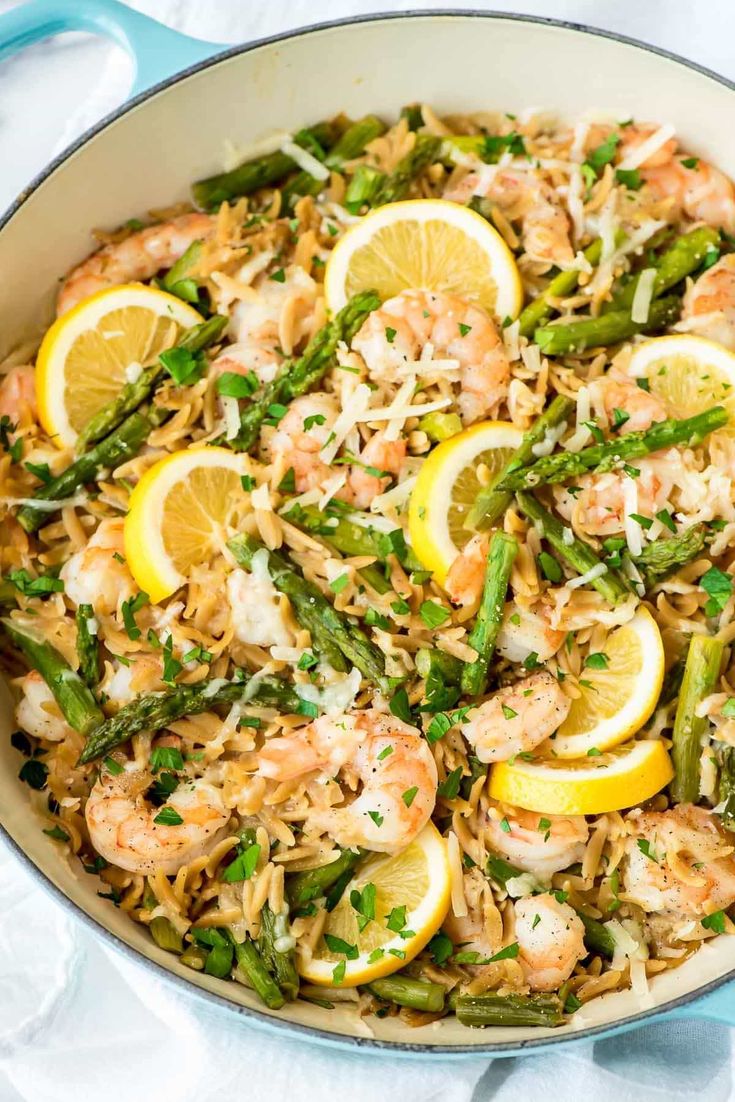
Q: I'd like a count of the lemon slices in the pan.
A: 8